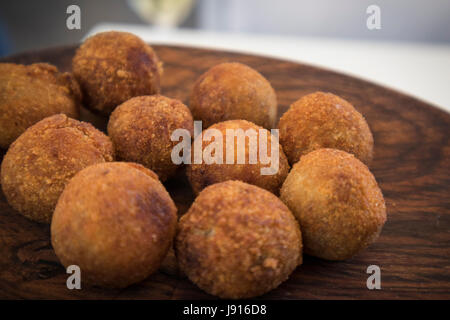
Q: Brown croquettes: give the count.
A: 10